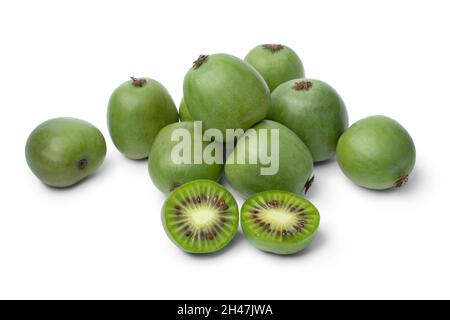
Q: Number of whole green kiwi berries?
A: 9